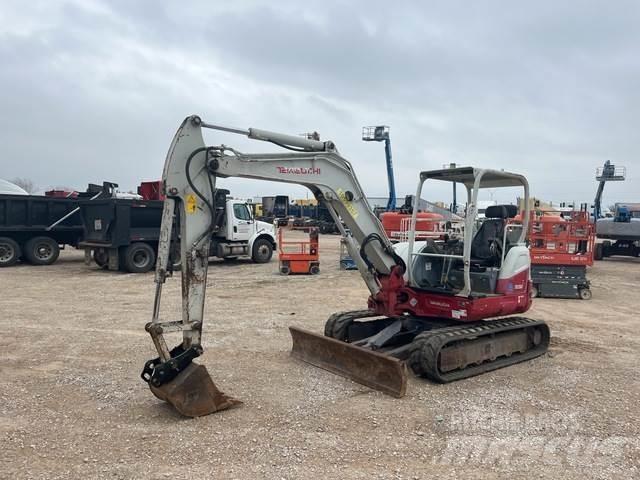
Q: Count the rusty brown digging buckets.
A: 1